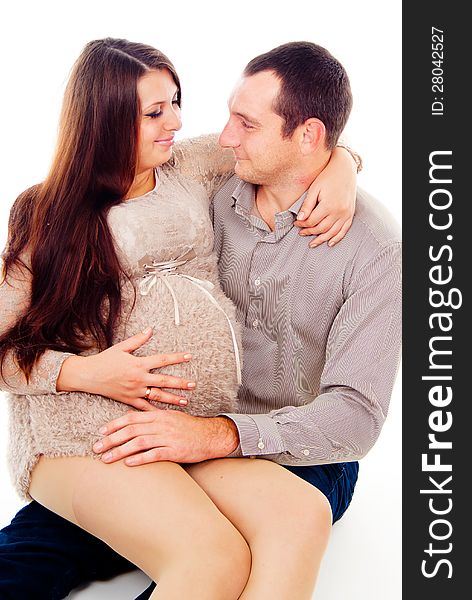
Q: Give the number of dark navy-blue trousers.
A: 1